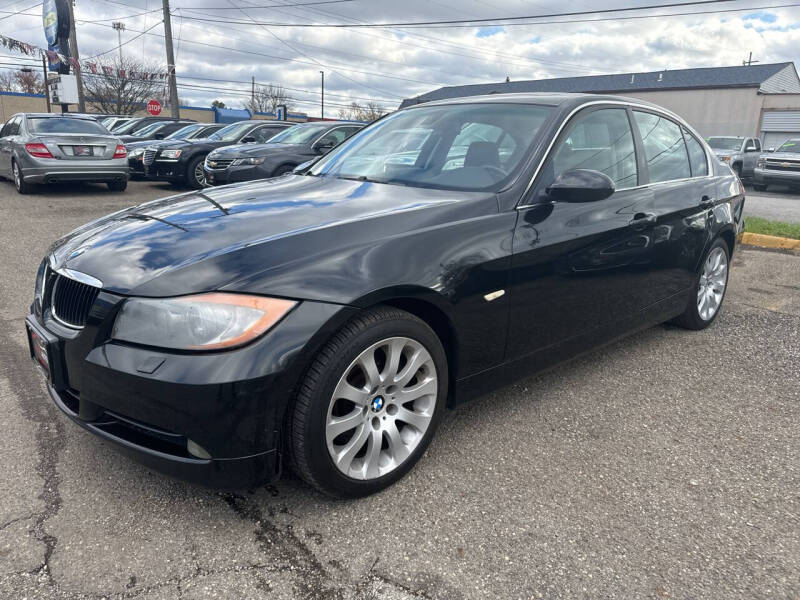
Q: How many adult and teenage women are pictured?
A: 0